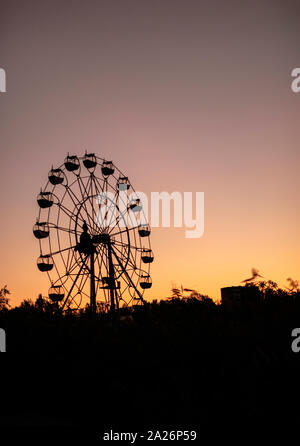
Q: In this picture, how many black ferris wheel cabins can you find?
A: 13